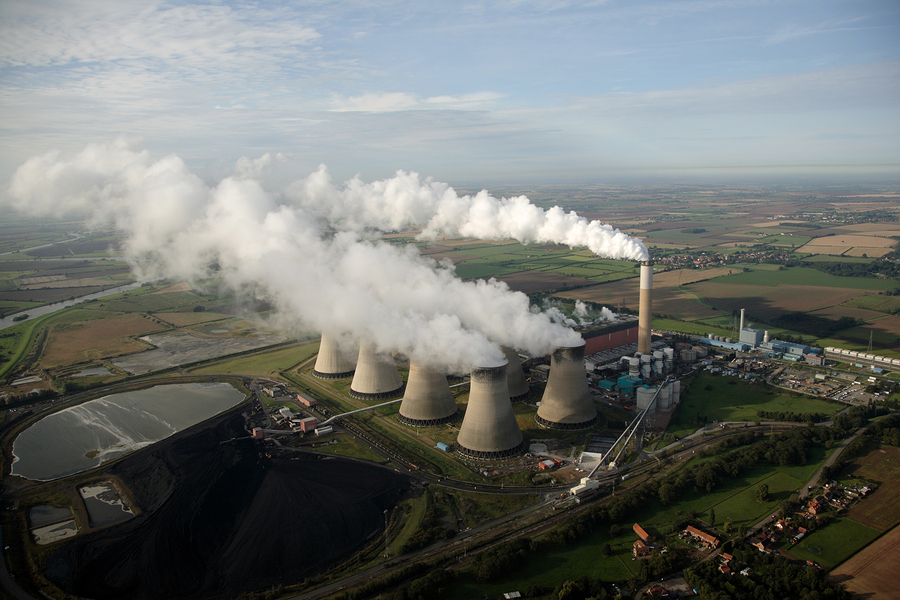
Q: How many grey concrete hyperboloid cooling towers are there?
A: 6